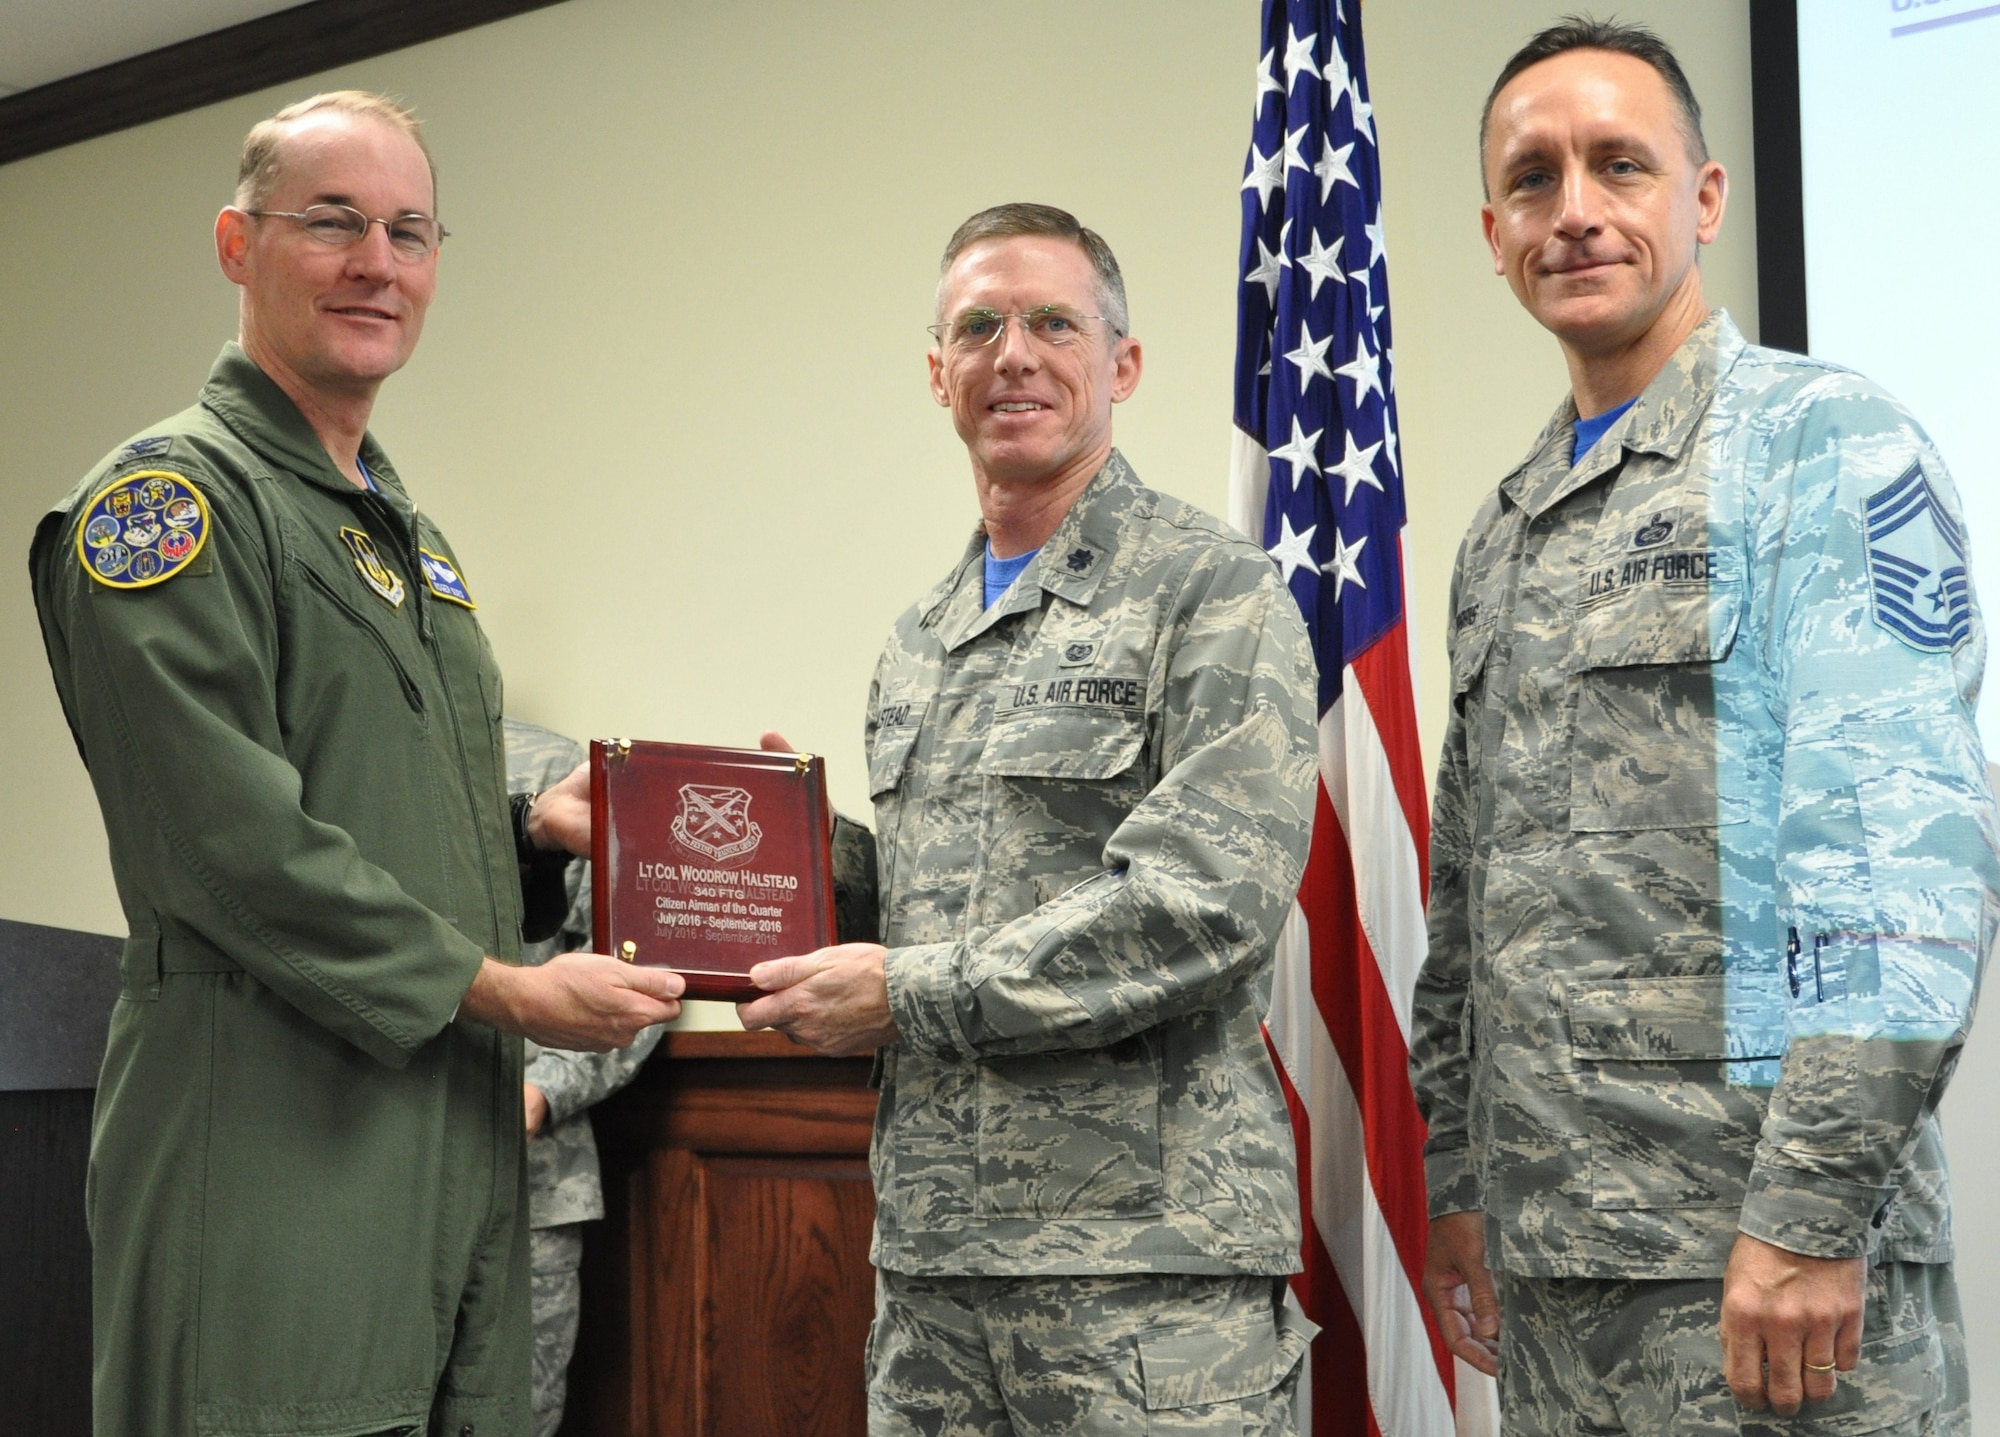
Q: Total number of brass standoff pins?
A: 3